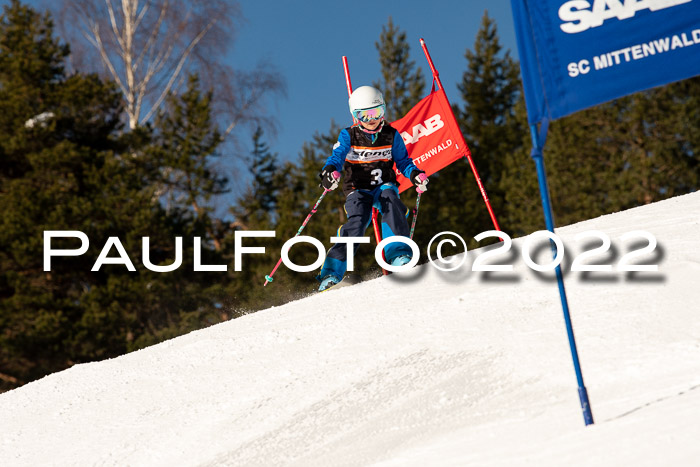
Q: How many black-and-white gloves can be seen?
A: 2